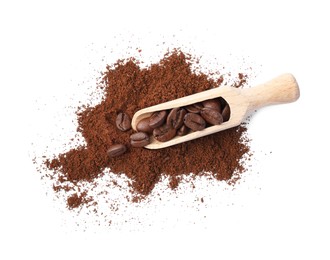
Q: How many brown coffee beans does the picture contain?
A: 13